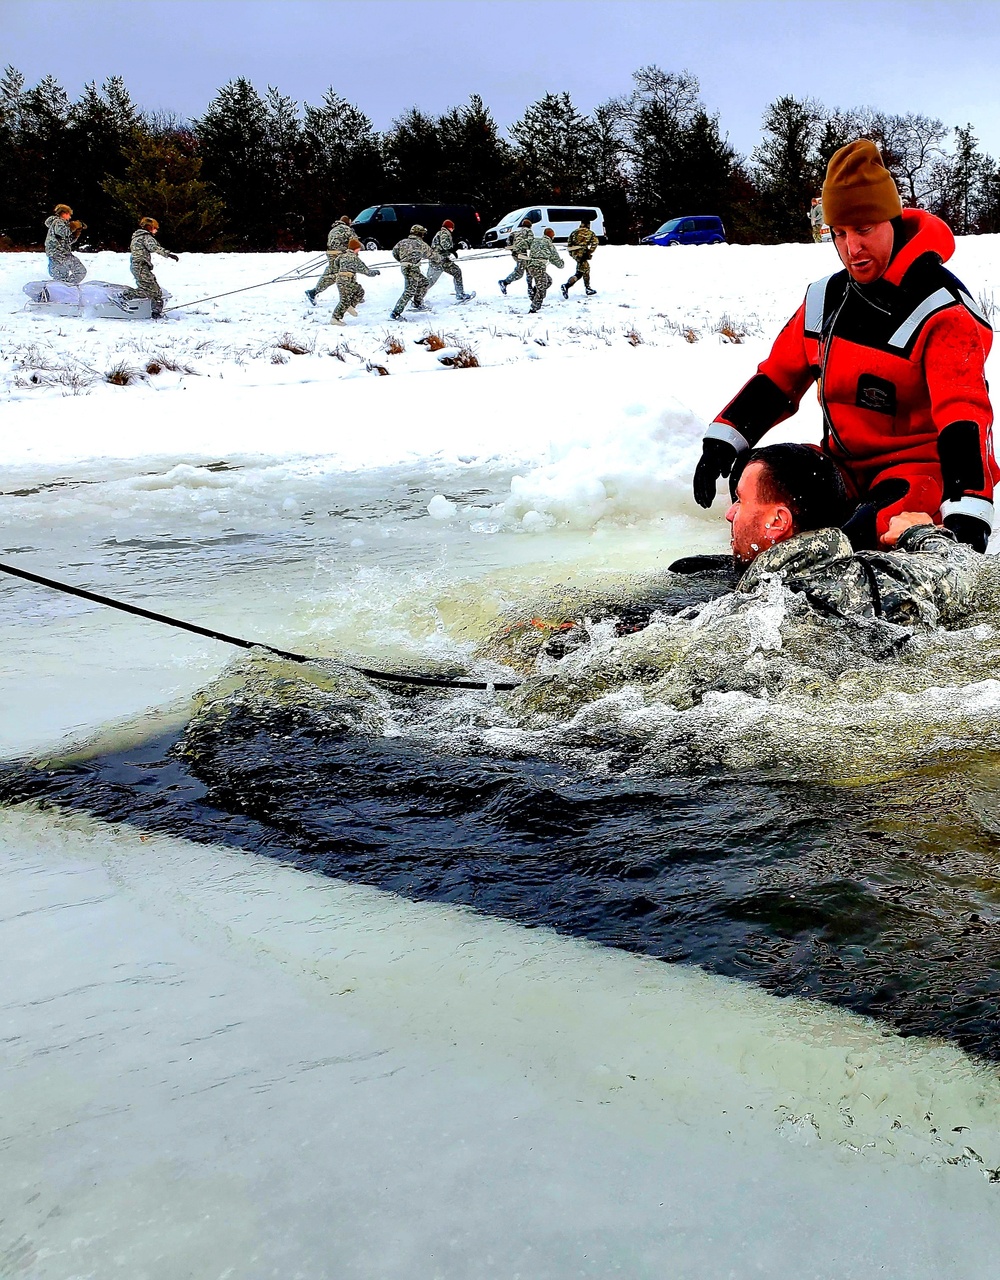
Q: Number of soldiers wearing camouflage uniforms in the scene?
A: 10